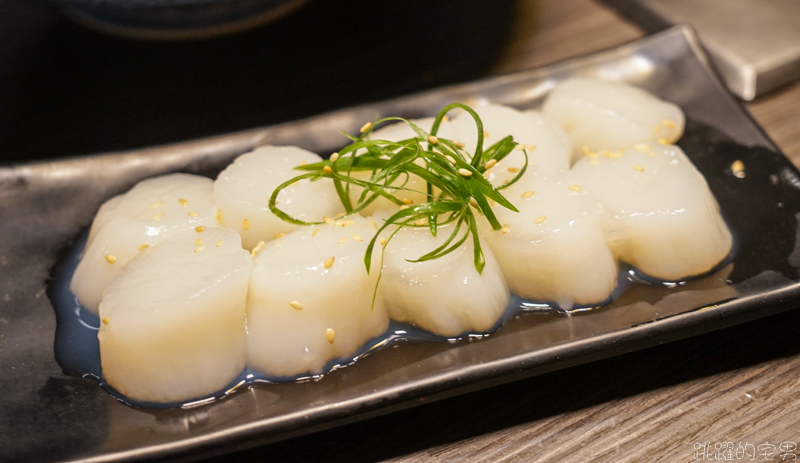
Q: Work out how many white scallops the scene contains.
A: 10